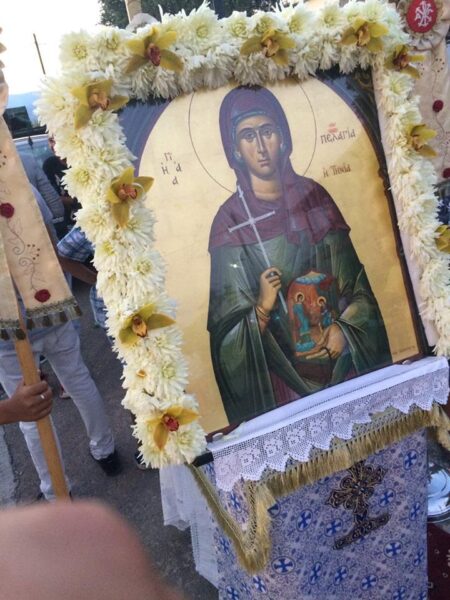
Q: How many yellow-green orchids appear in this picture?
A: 10